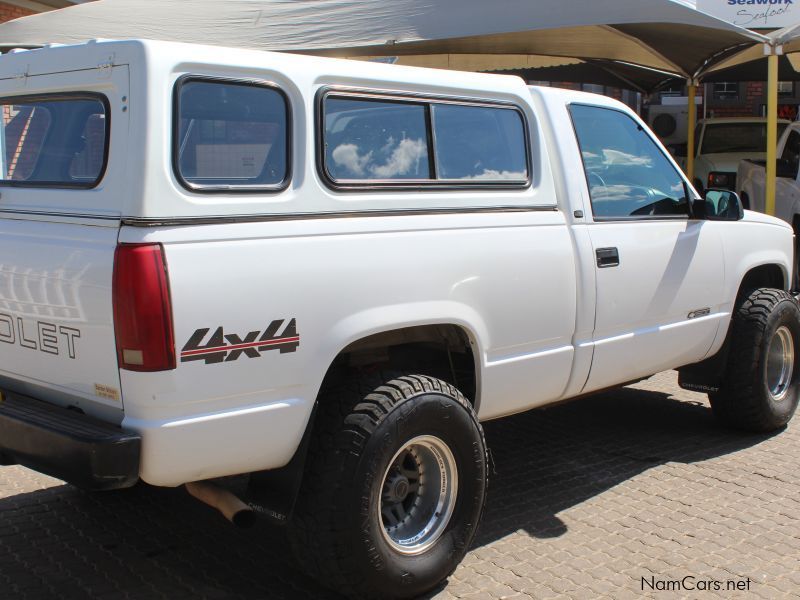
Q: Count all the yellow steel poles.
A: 2